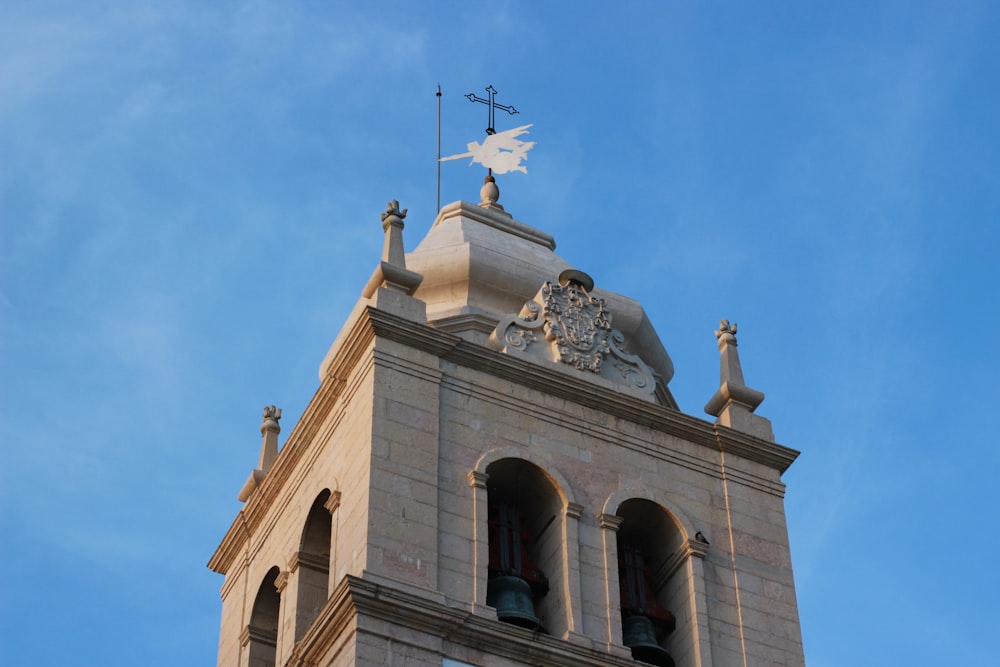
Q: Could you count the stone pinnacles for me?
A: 3